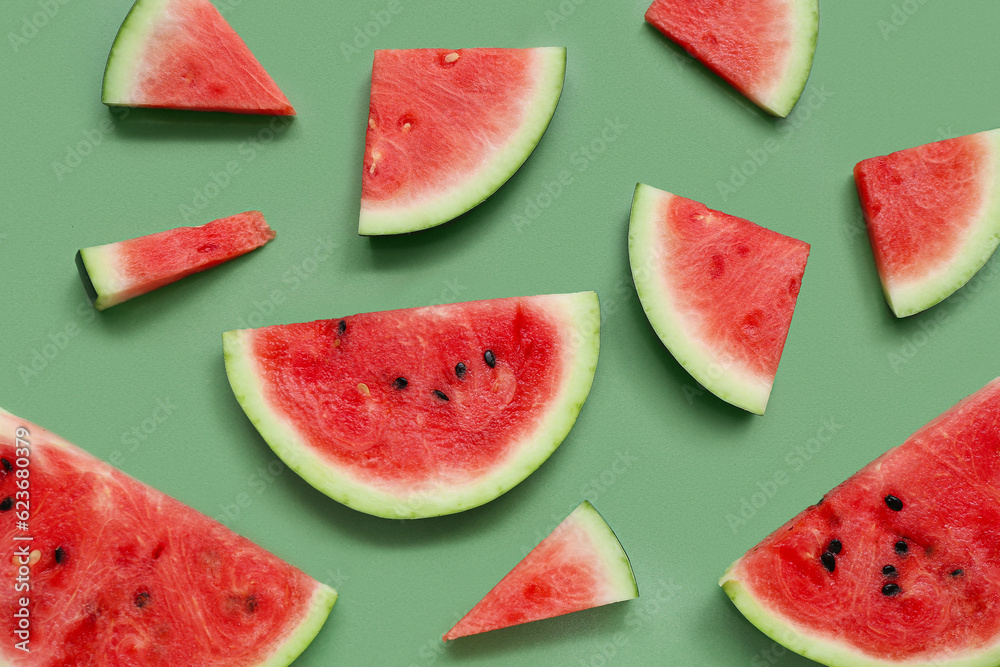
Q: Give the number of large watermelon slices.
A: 3